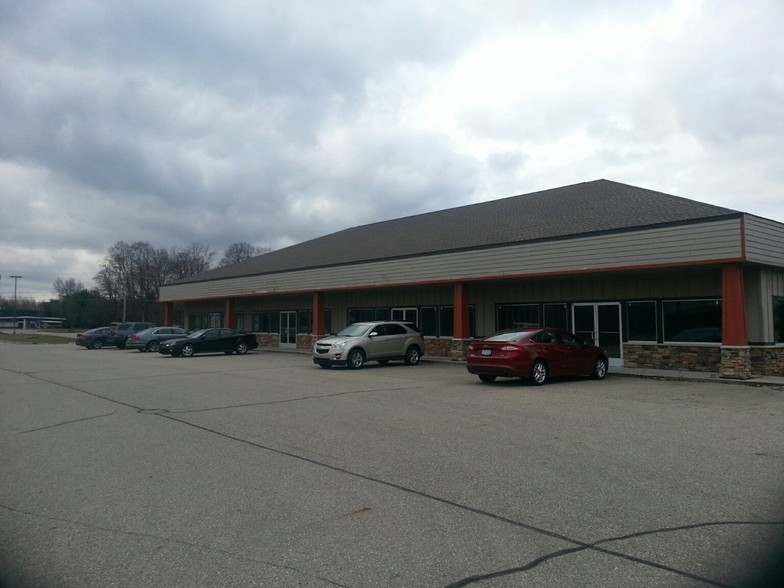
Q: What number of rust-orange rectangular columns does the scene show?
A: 5